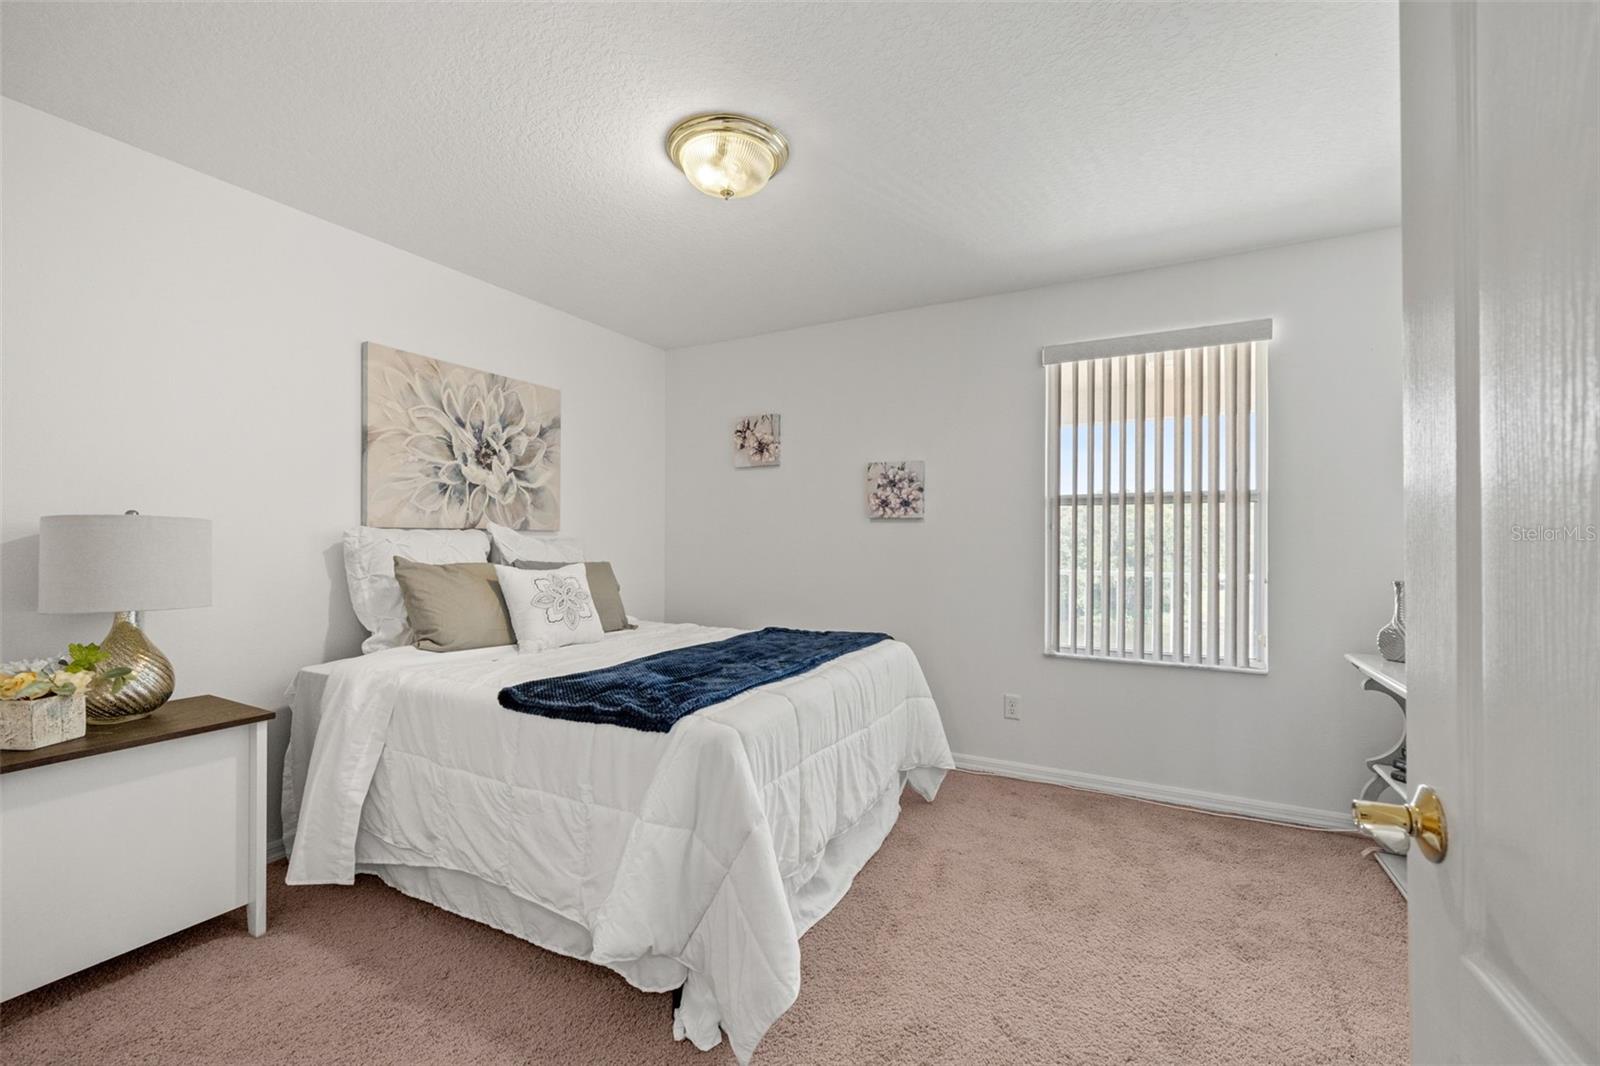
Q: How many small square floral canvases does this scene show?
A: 2